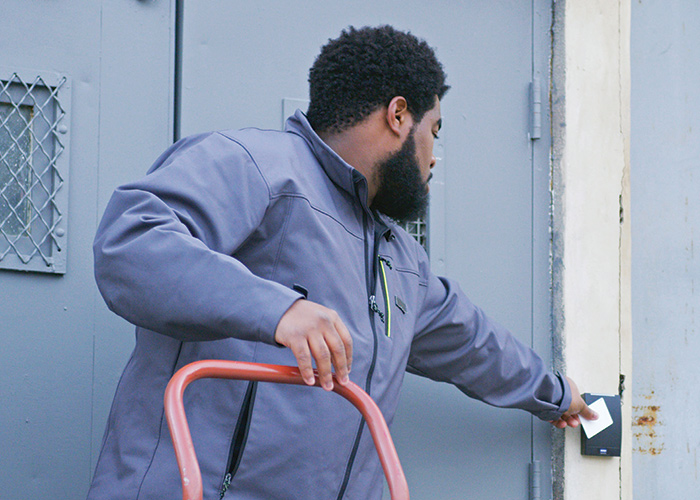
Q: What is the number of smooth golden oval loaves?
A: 0